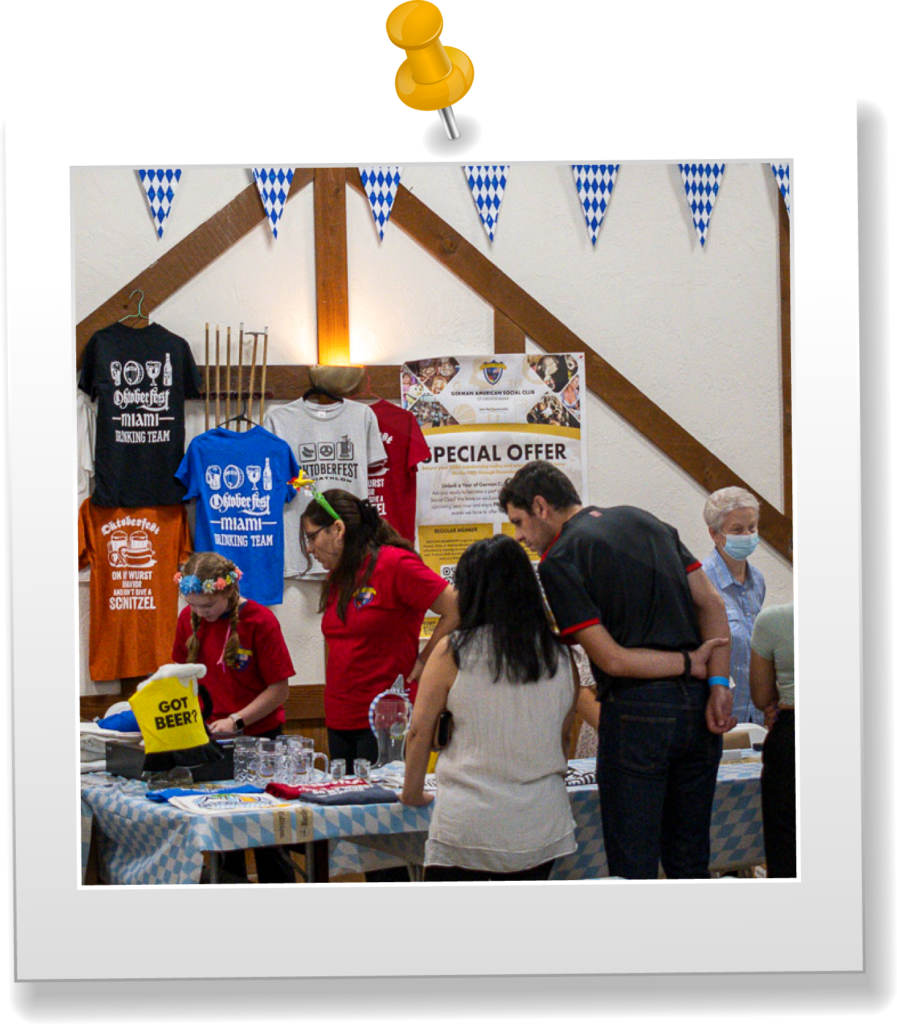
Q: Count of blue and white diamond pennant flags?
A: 7